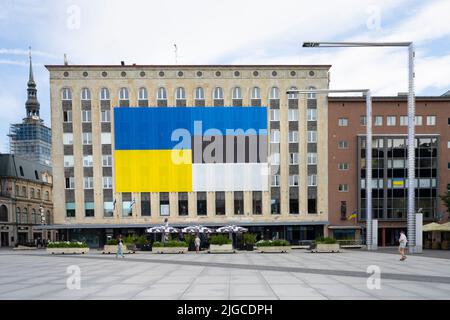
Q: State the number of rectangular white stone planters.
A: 6